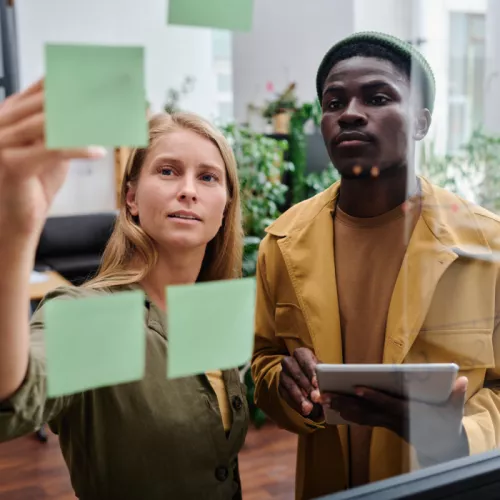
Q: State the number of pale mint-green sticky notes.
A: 4